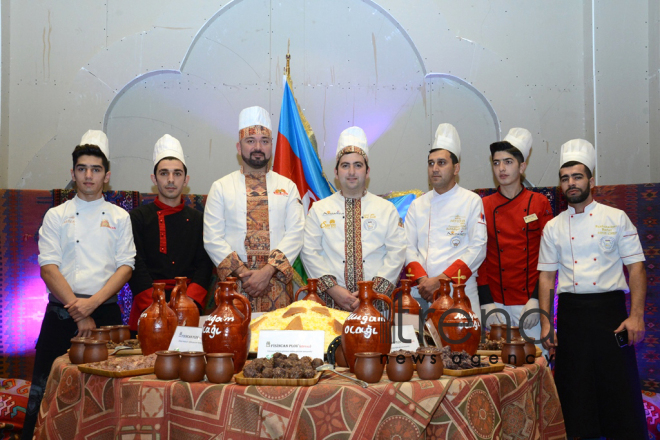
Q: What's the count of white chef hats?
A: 7